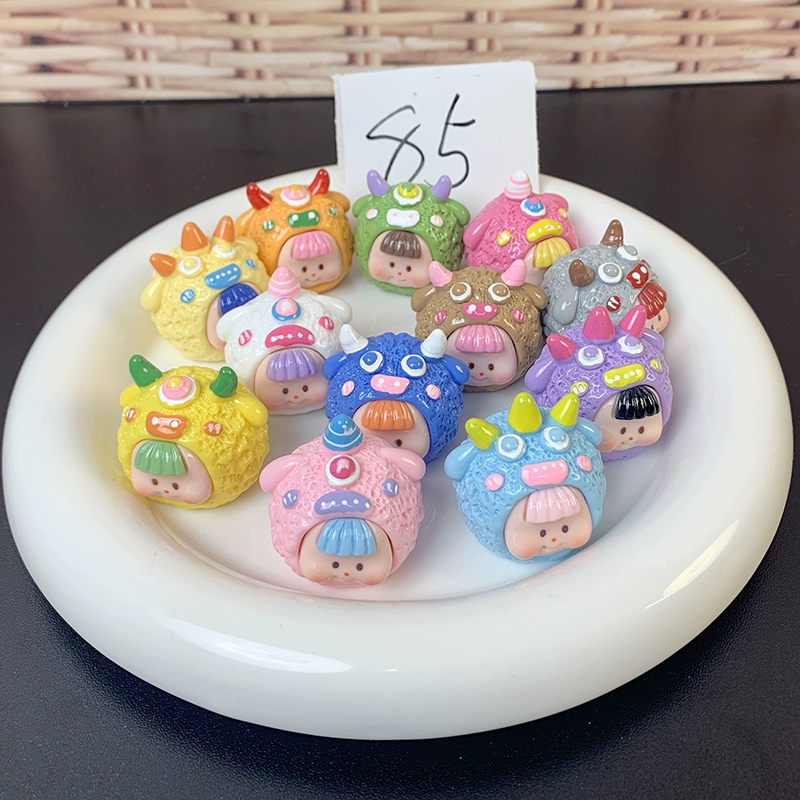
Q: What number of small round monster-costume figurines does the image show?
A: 12